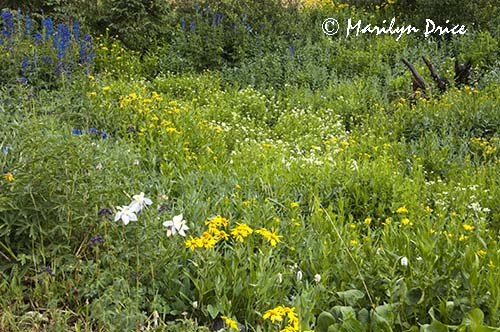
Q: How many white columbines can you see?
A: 3